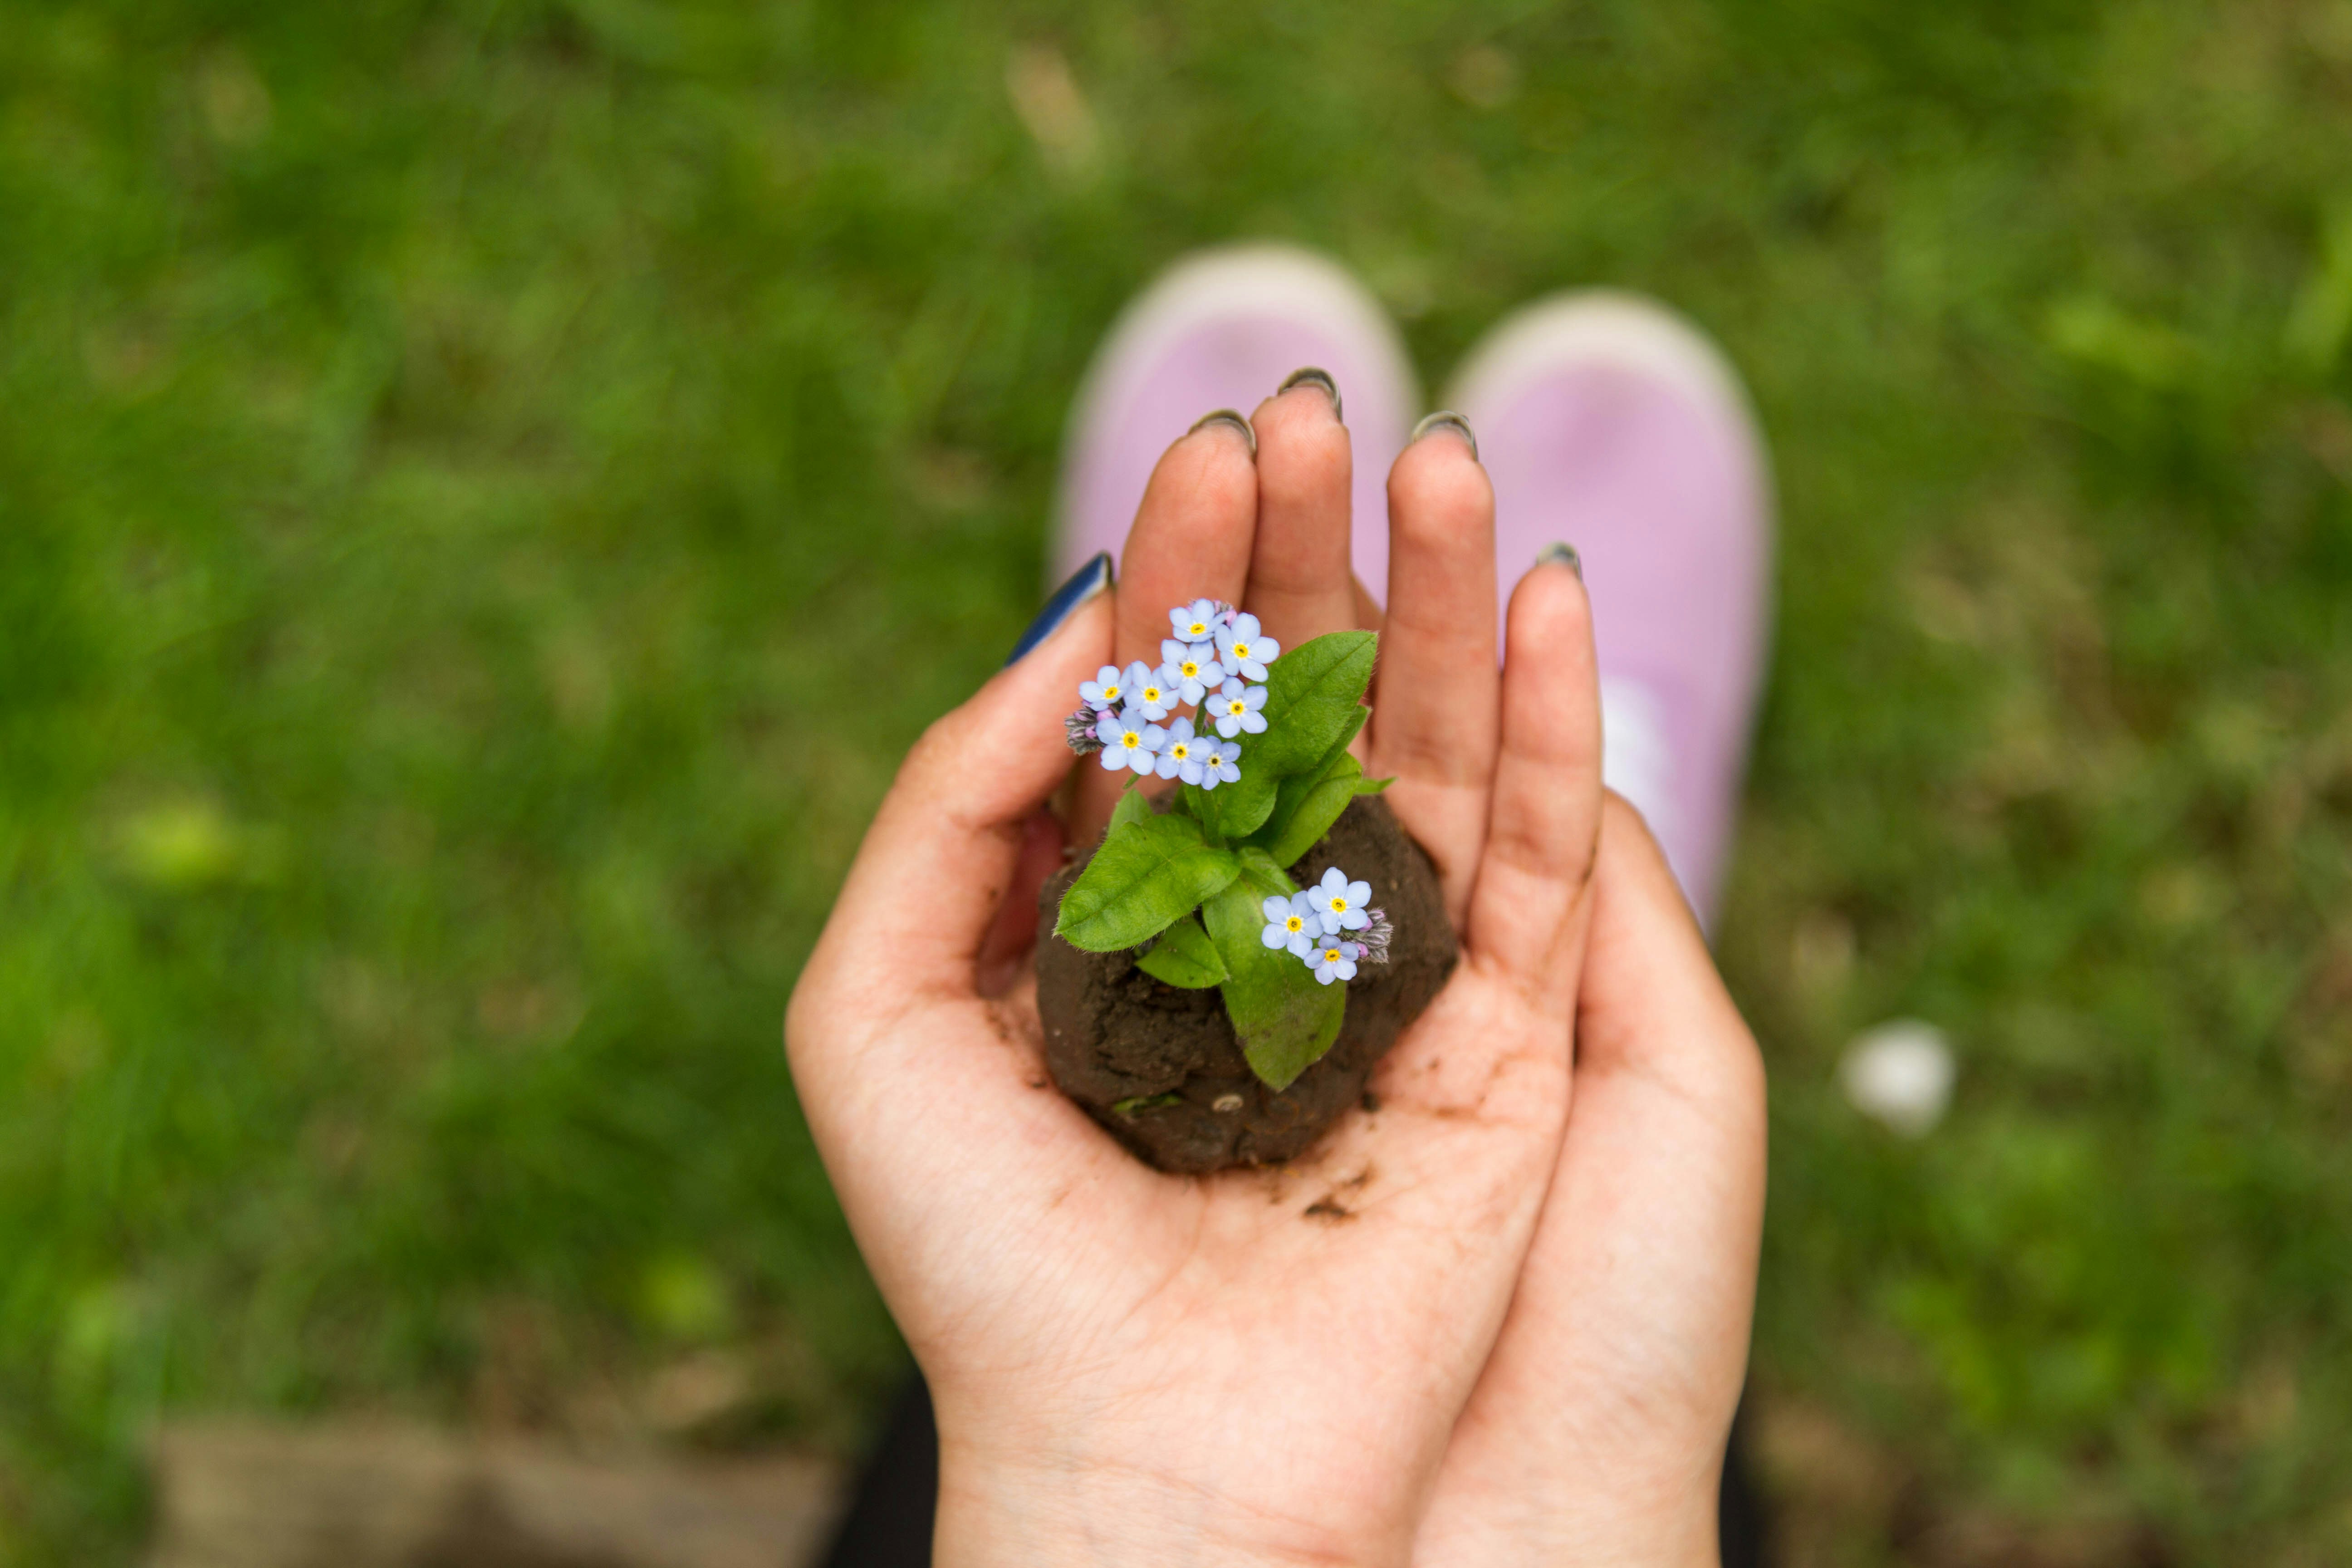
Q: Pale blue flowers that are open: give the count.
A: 12